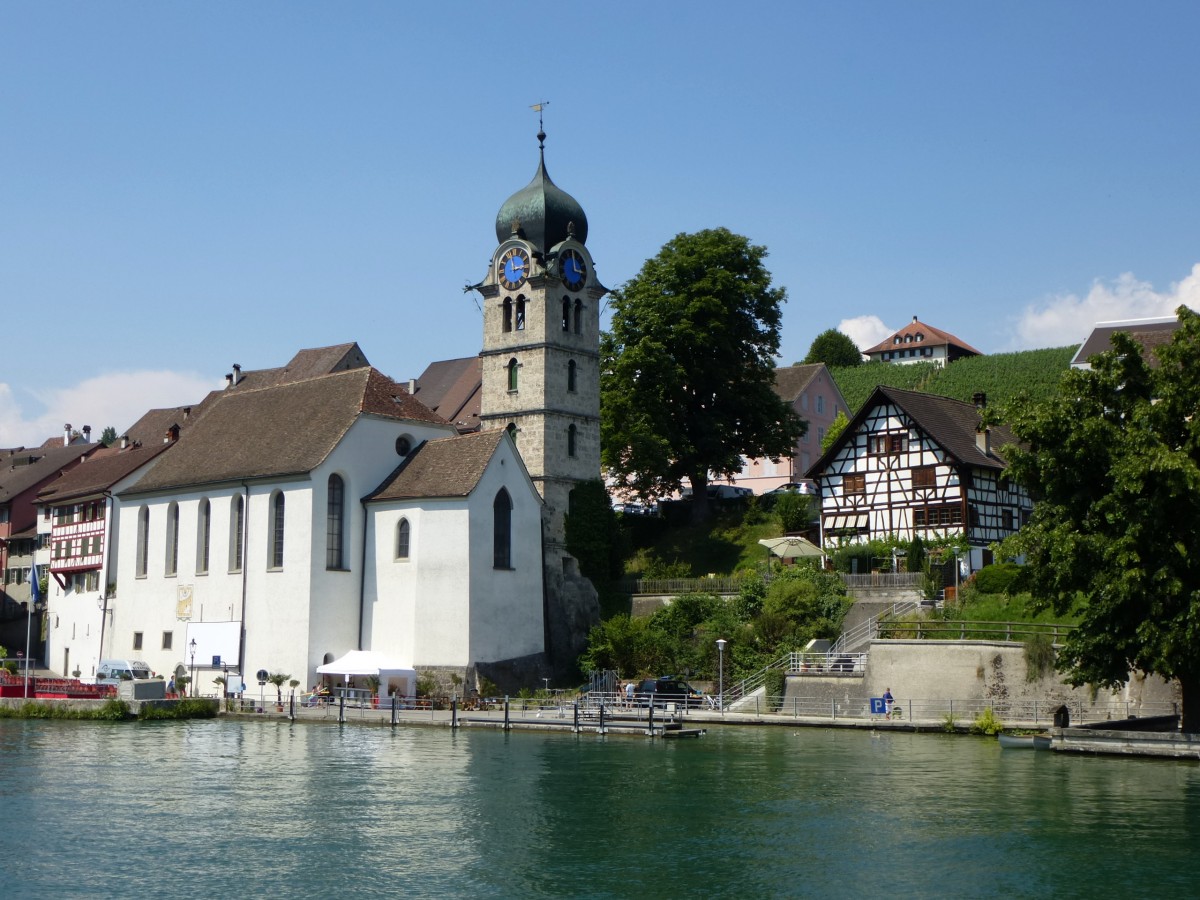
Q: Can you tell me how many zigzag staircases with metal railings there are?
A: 1